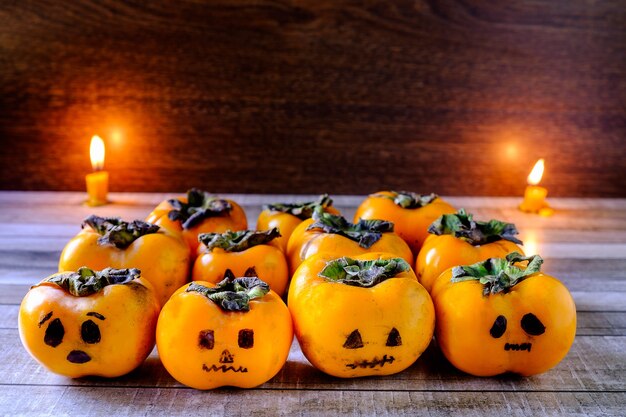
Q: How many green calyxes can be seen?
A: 11